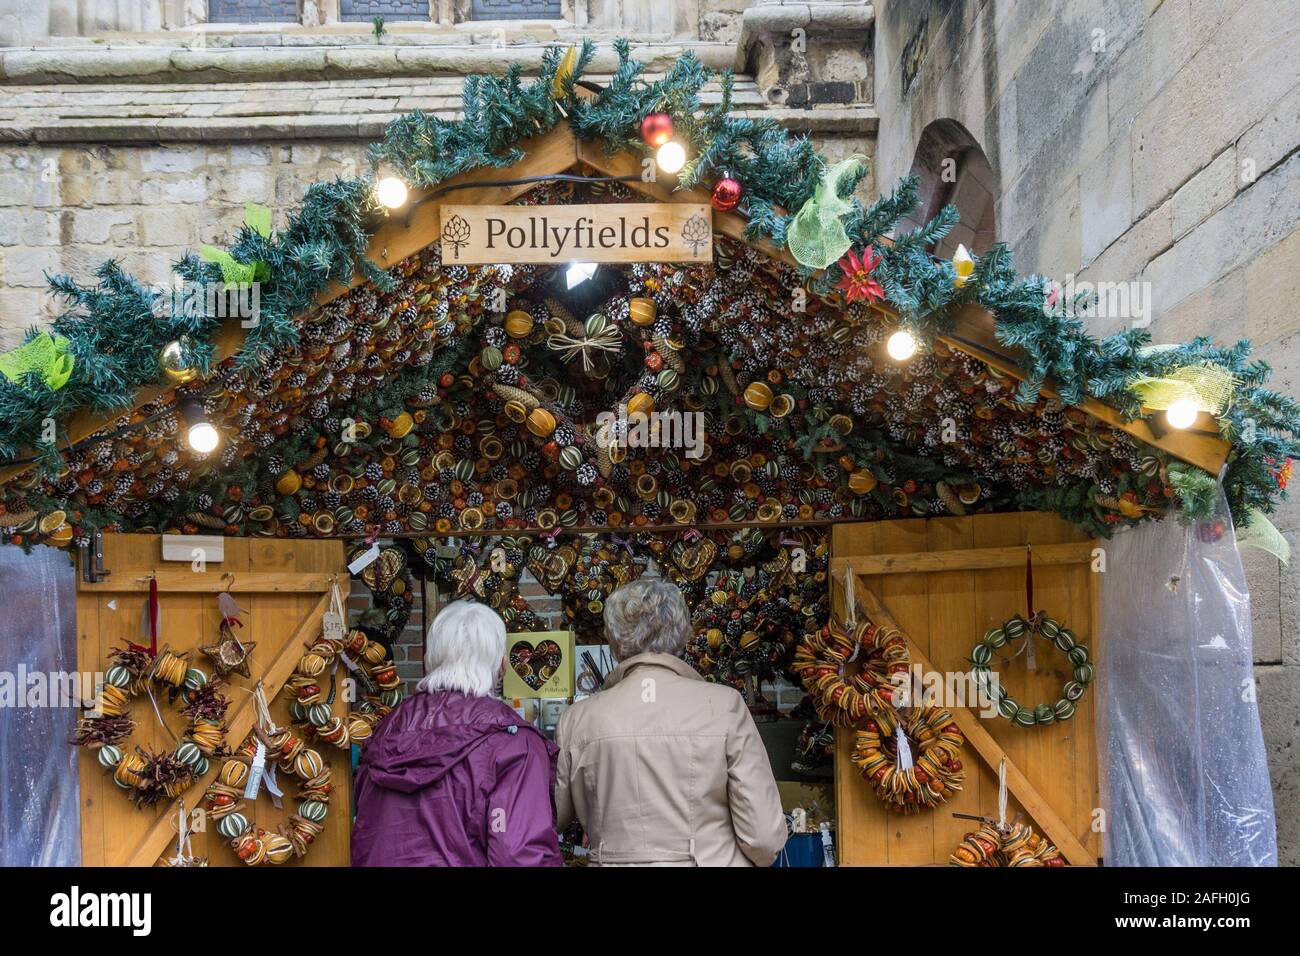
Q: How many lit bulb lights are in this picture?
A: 5